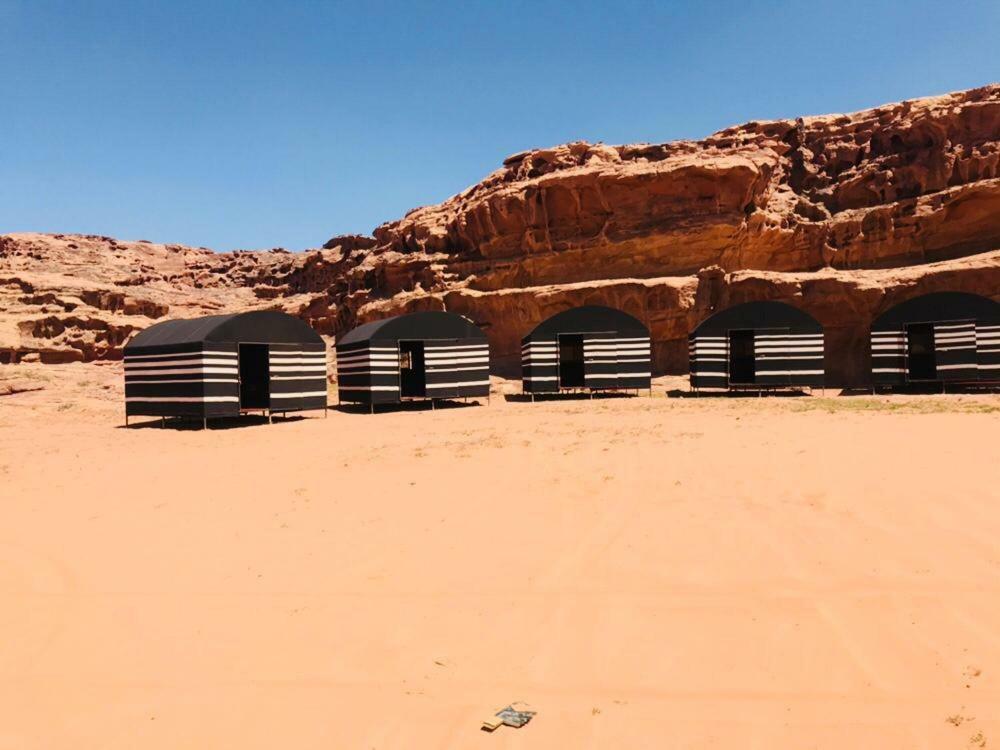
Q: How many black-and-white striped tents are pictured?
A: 5